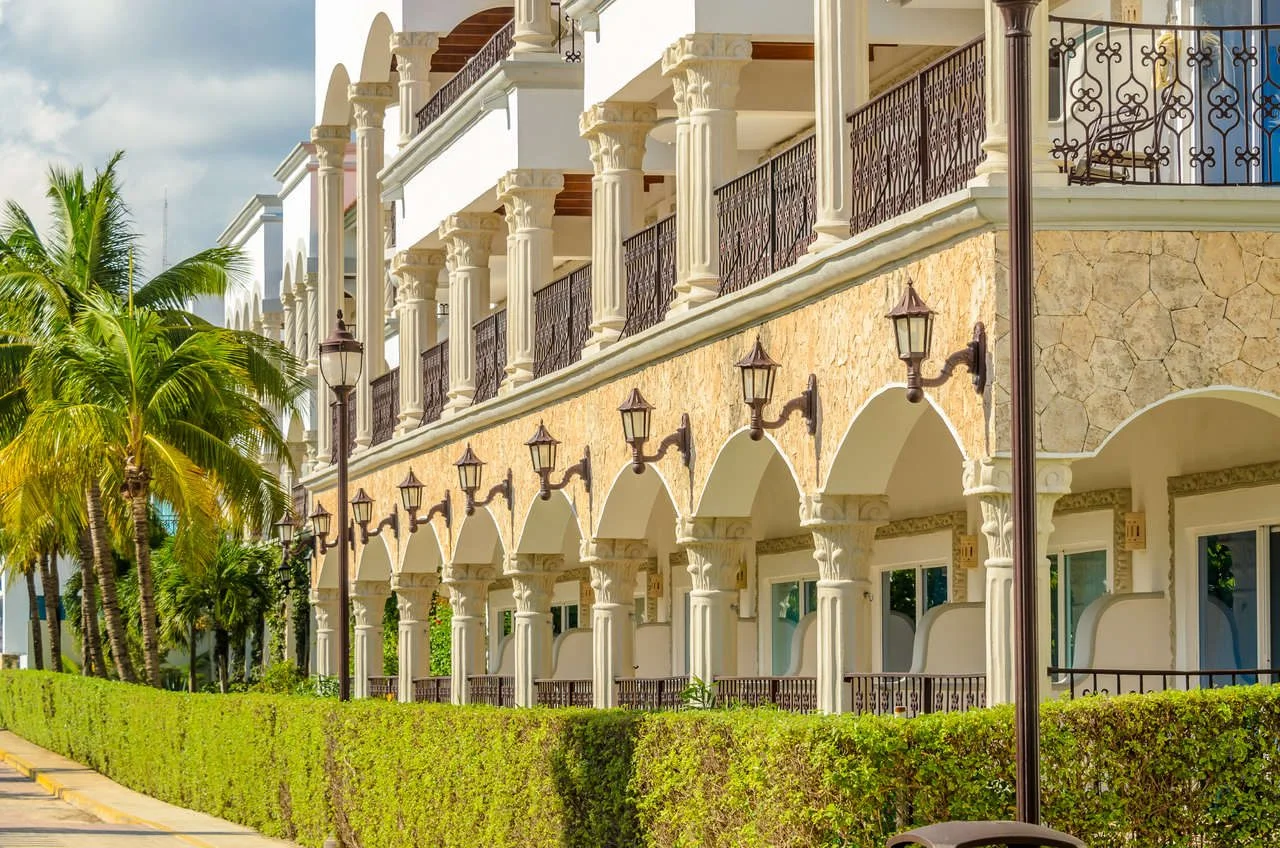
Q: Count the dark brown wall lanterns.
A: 9